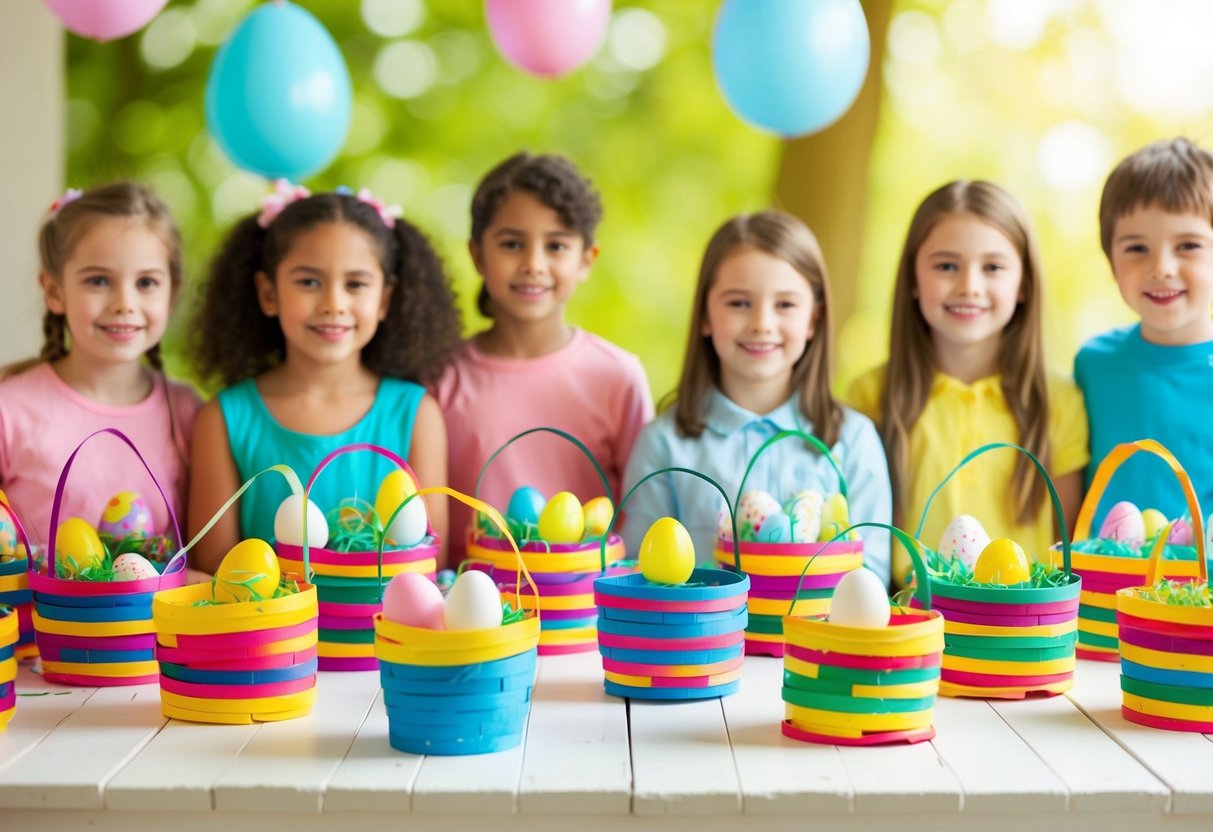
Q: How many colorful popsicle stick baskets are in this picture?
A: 13